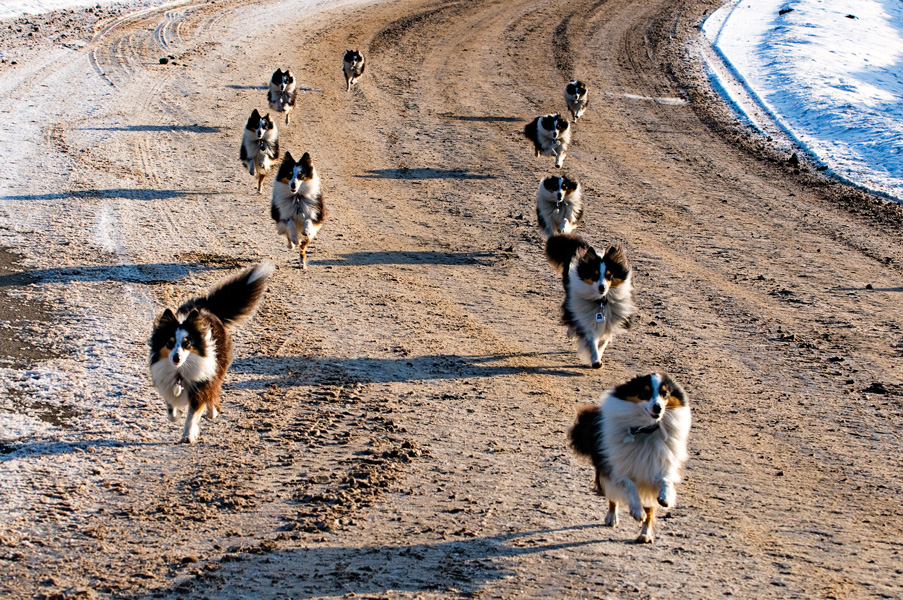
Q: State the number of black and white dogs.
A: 10